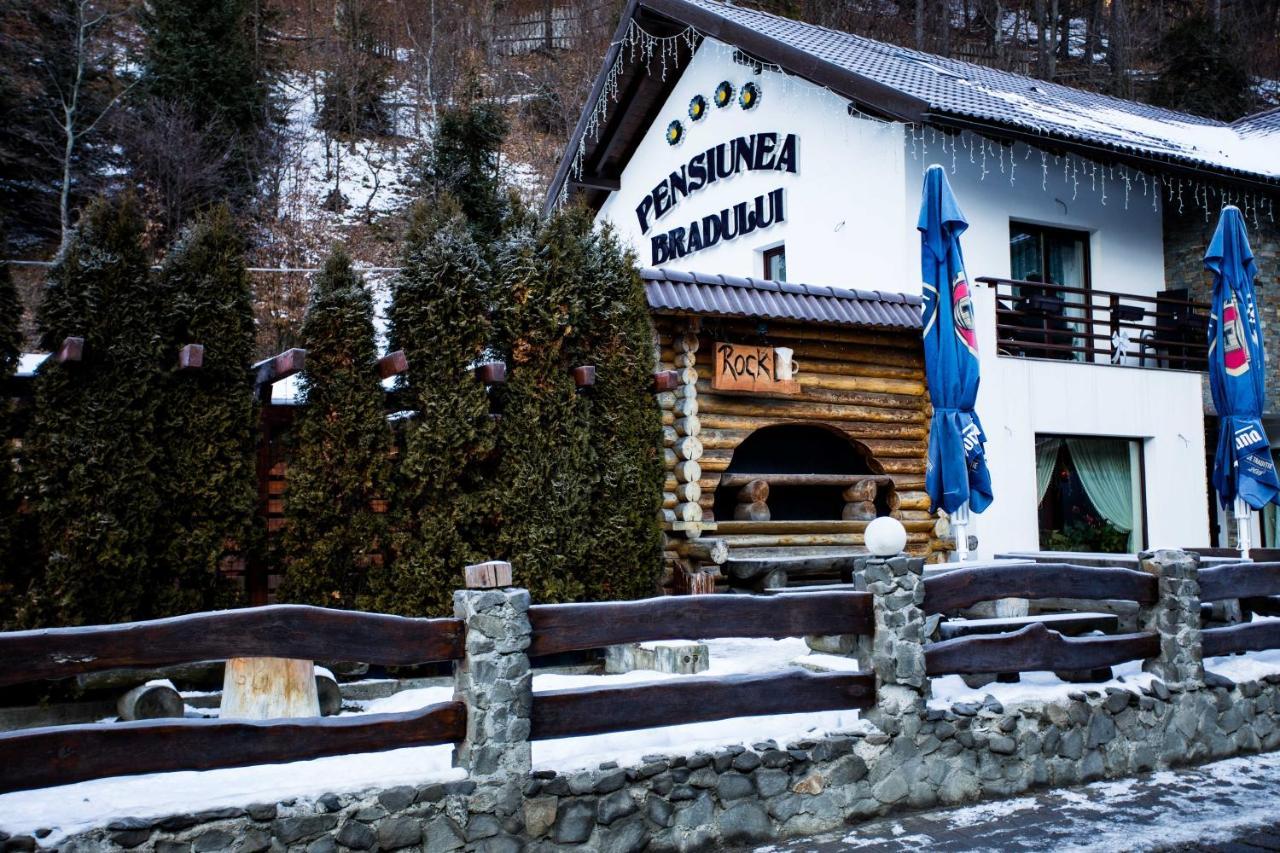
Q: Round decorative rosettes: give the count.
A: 4